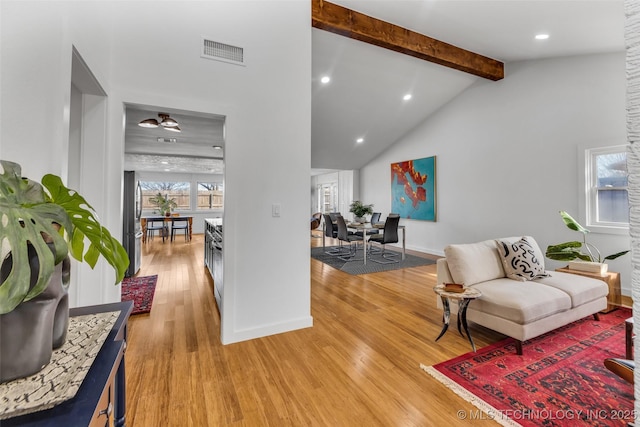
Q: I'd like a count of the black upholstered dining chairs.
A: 6